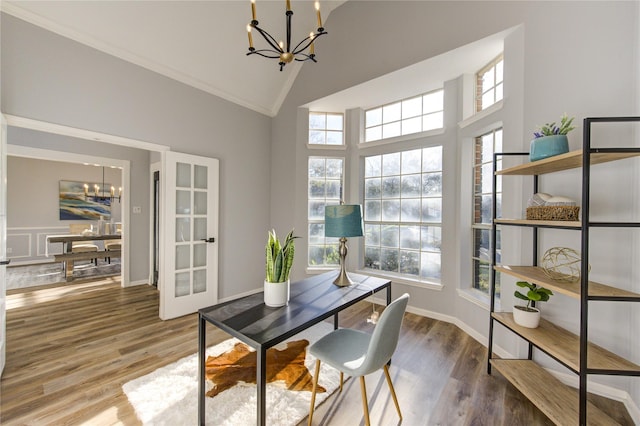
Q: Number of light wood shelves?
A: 5